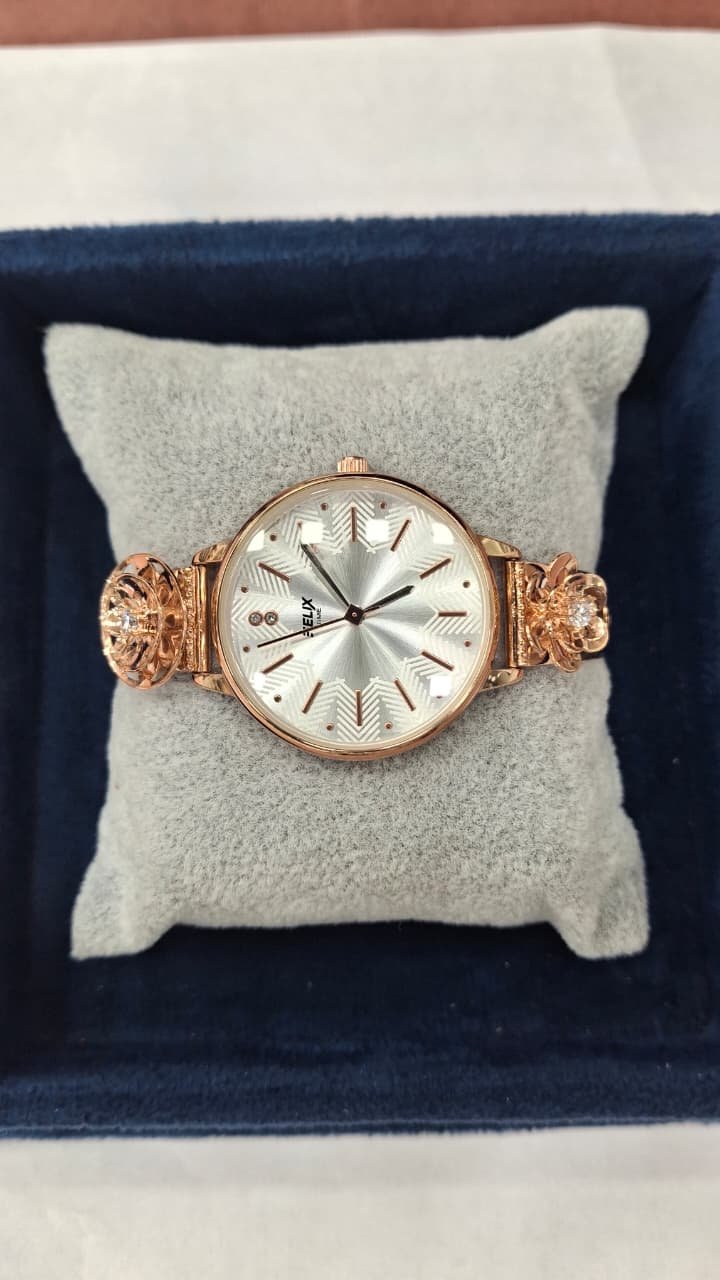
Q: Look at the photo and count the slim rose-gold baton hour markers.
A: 11